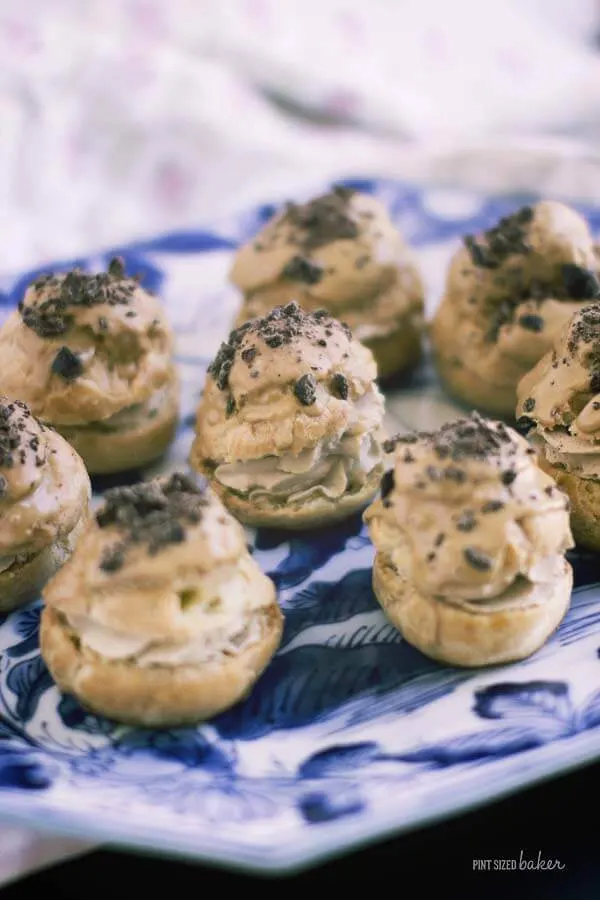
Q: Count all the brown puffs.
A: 8